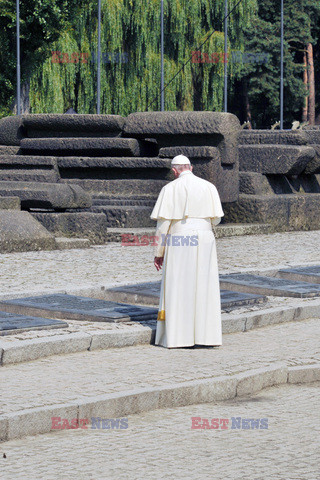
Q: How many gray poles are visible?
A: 5